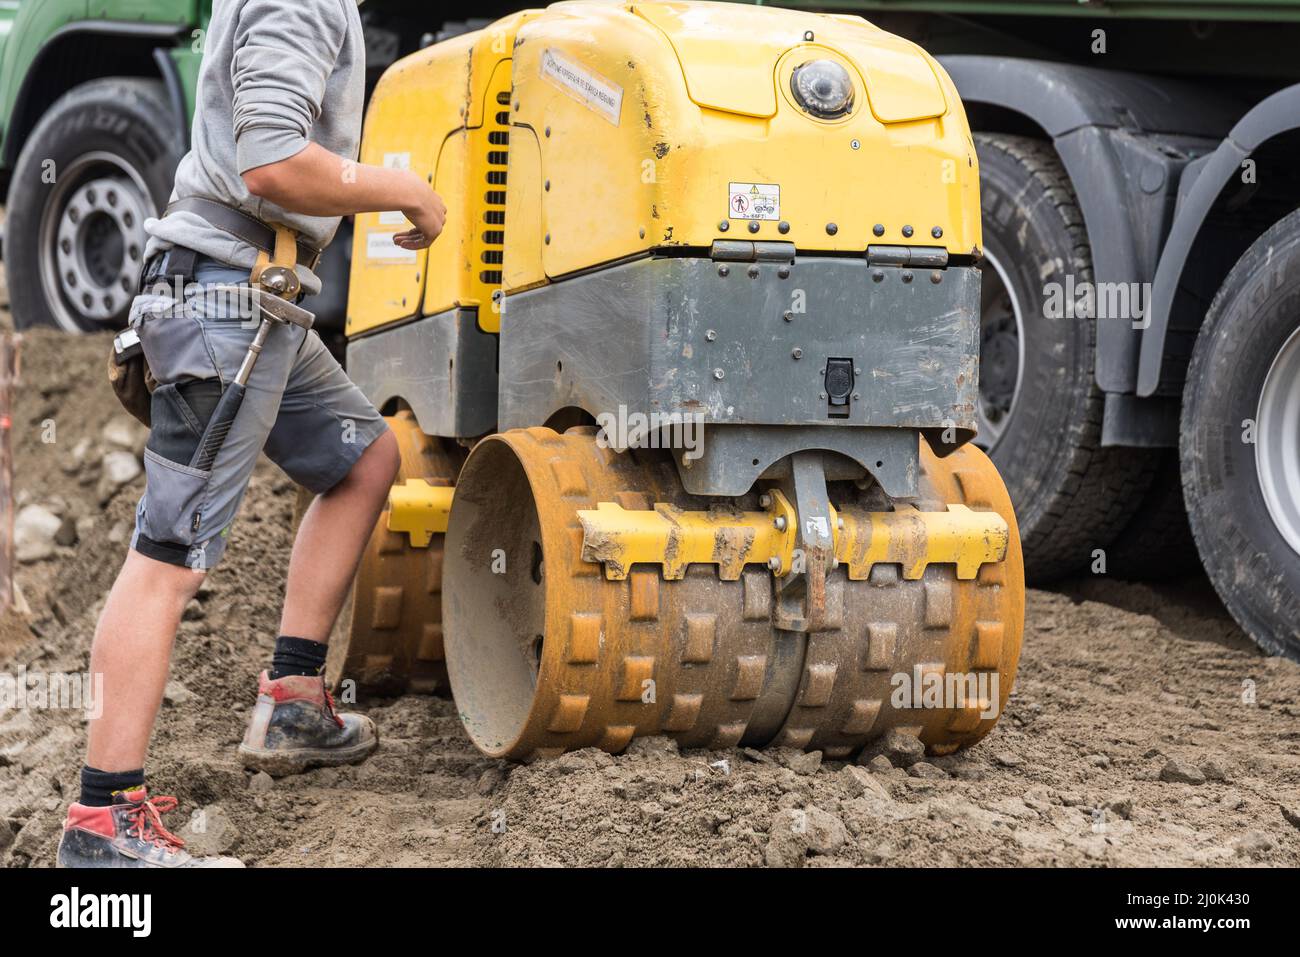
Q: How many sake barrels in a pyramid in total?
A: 0